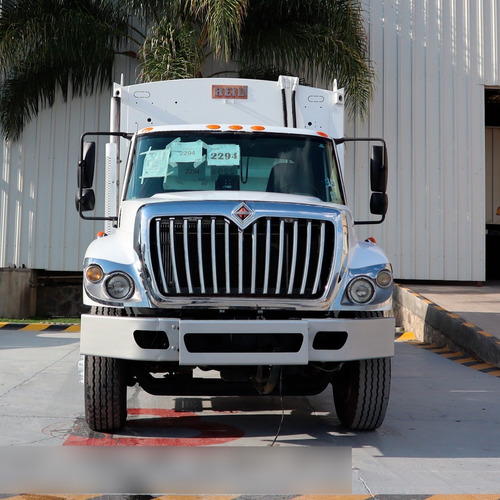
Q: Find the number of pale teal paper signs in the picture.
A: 3